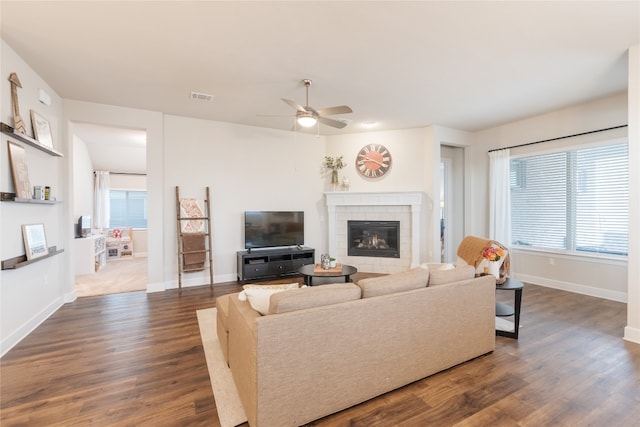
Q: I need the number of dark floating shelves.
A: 3